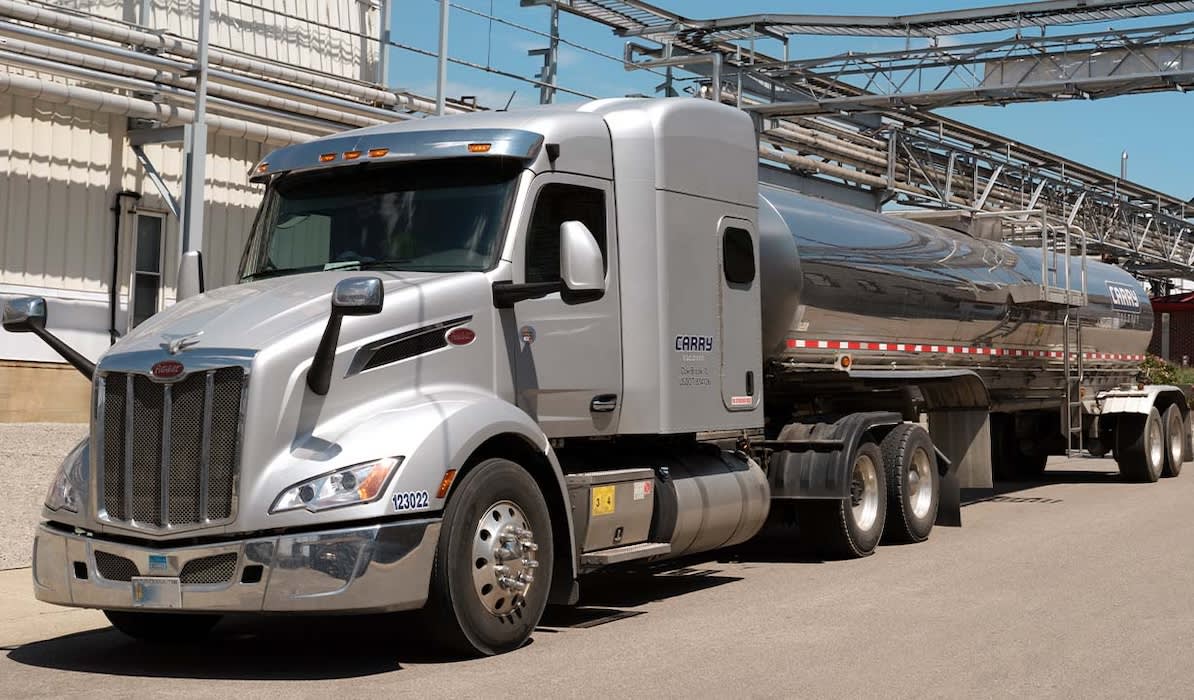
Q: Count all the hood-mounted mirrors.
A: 2